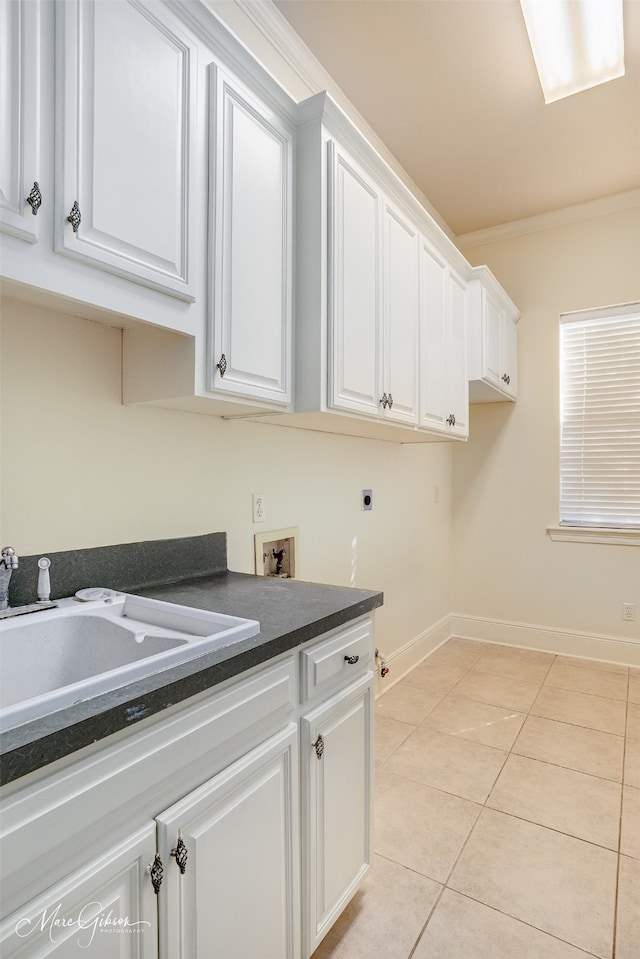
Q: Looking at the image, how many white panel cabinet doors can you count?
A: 12